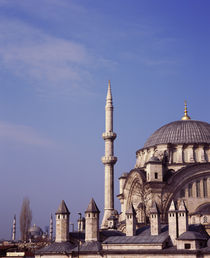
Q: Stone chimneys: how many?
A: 6